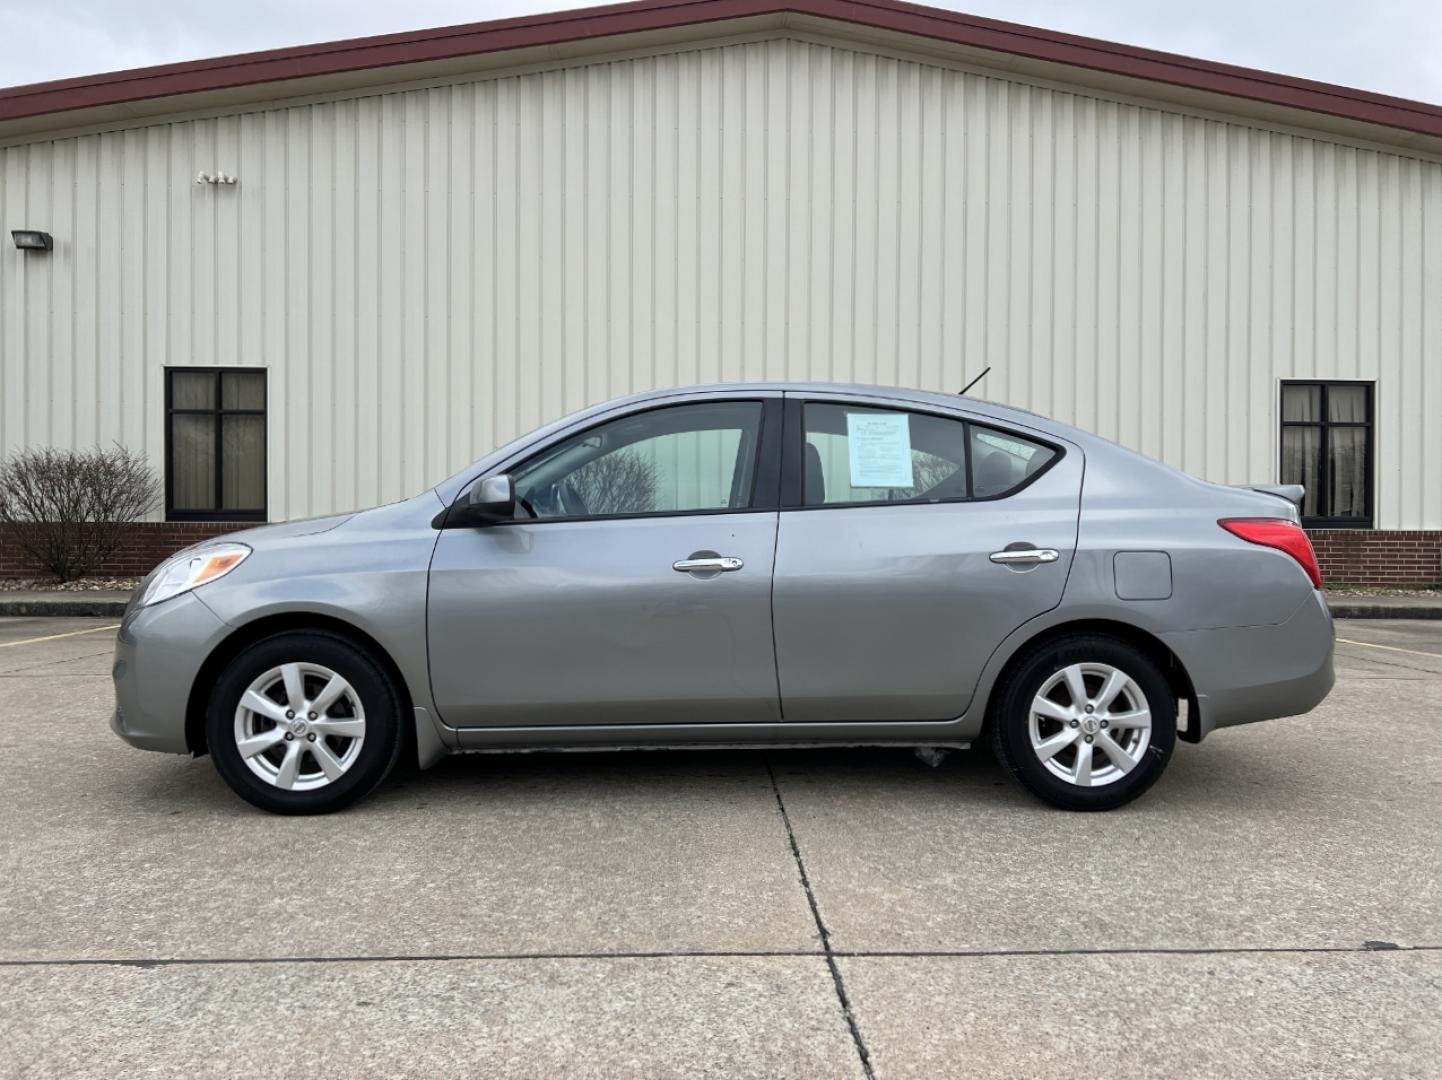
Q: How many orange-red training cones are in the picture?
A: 0